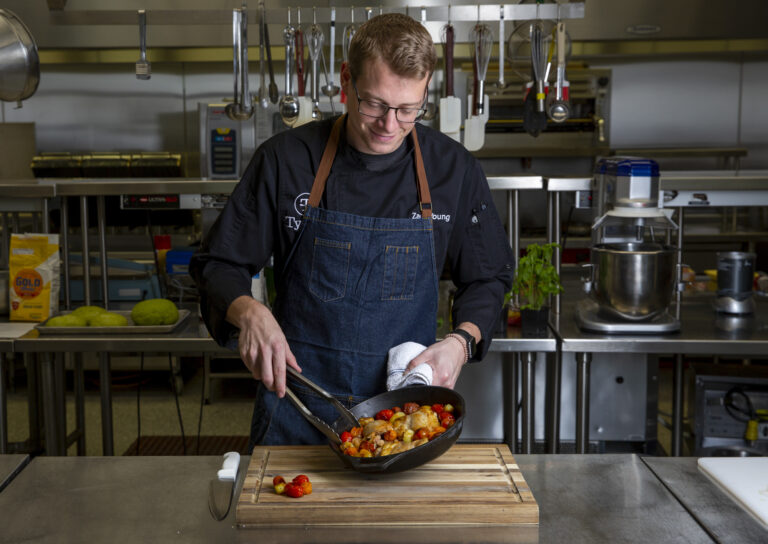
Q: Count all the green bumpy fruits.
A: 4